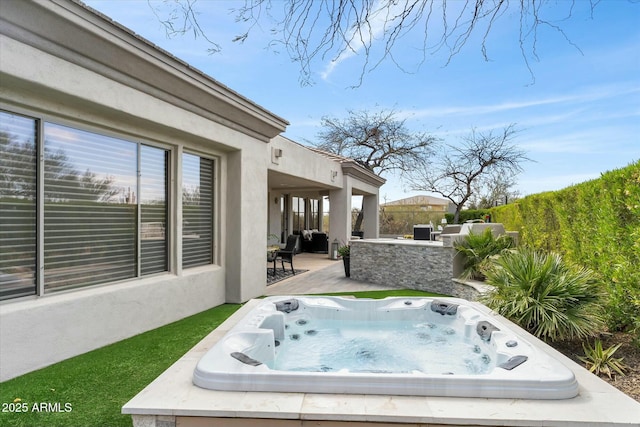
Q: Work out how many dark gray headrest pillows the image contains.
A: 5